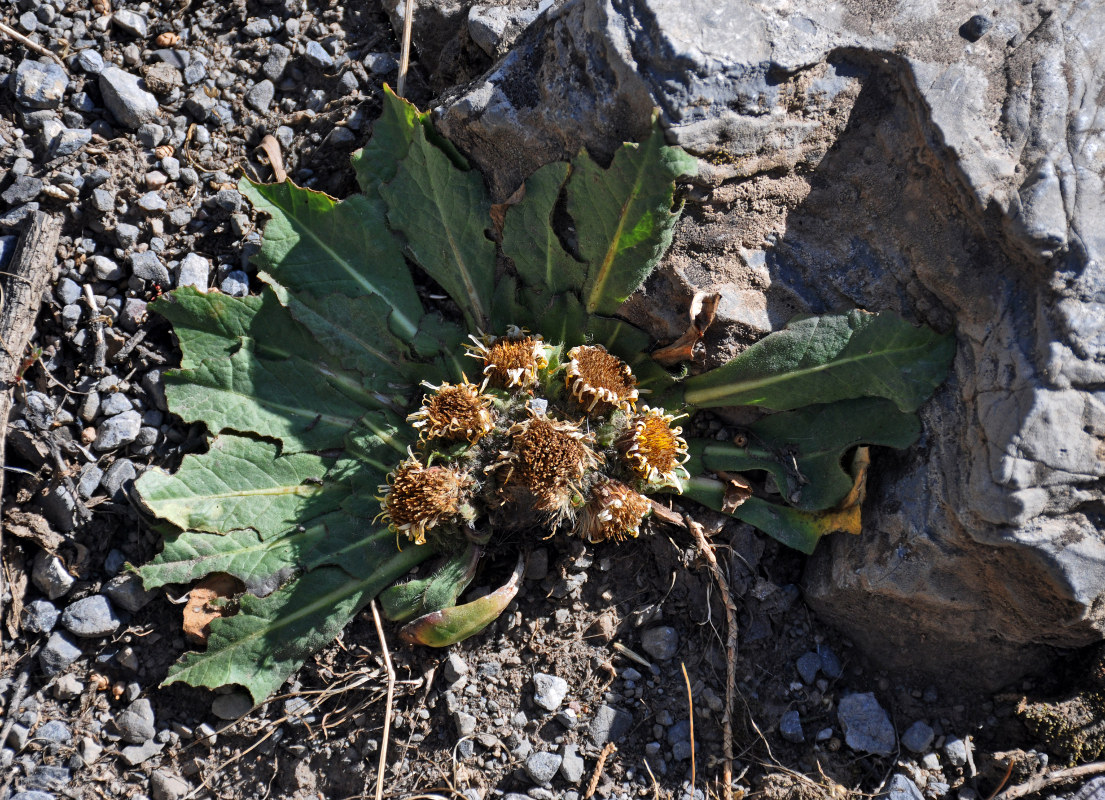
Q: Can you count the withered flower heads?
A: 7